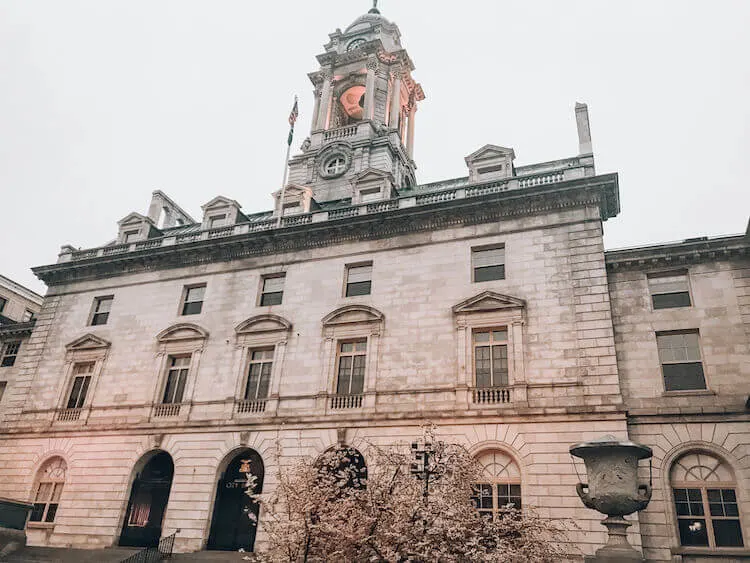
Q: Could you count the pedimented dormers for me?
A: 5